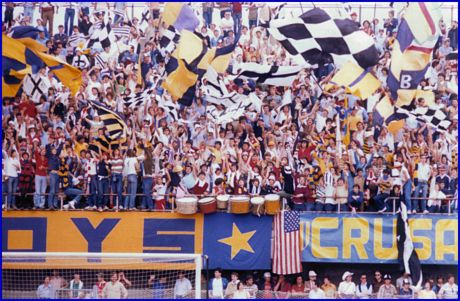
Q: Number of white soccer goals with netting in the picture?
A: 1